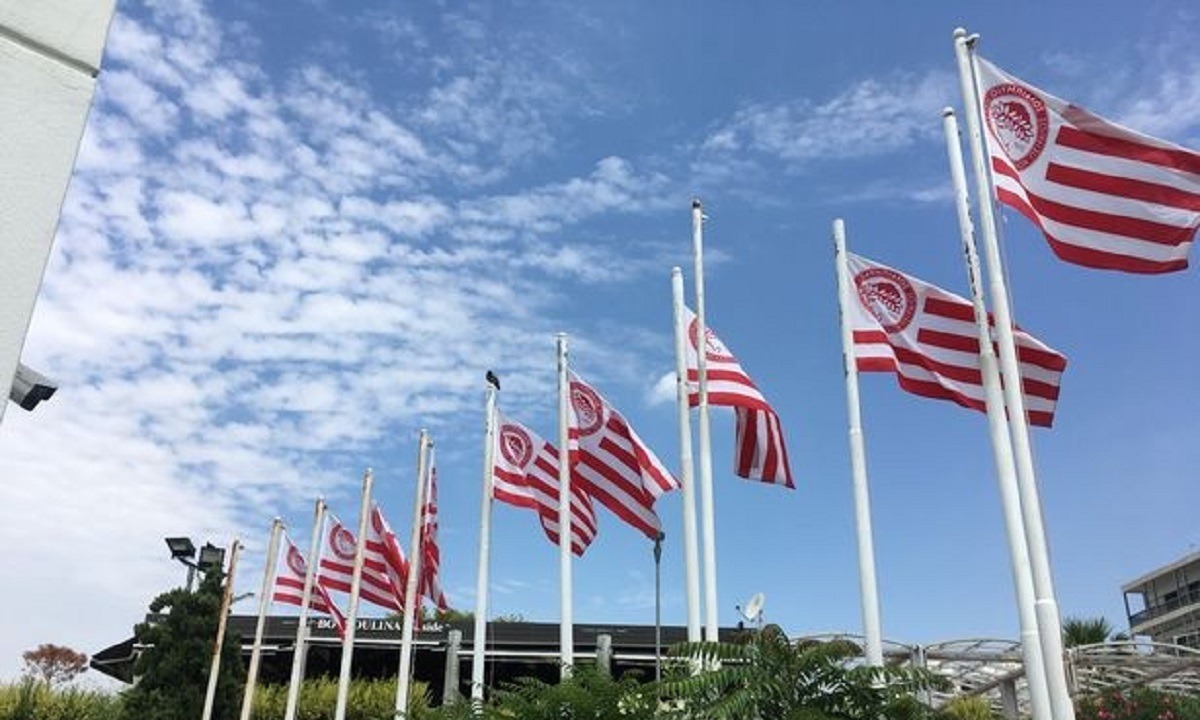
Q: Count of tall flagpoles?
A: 12